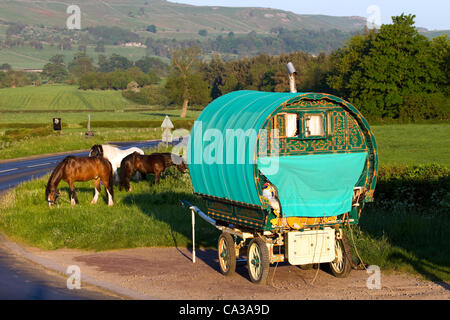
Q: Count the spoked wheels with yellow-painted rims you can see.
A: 3